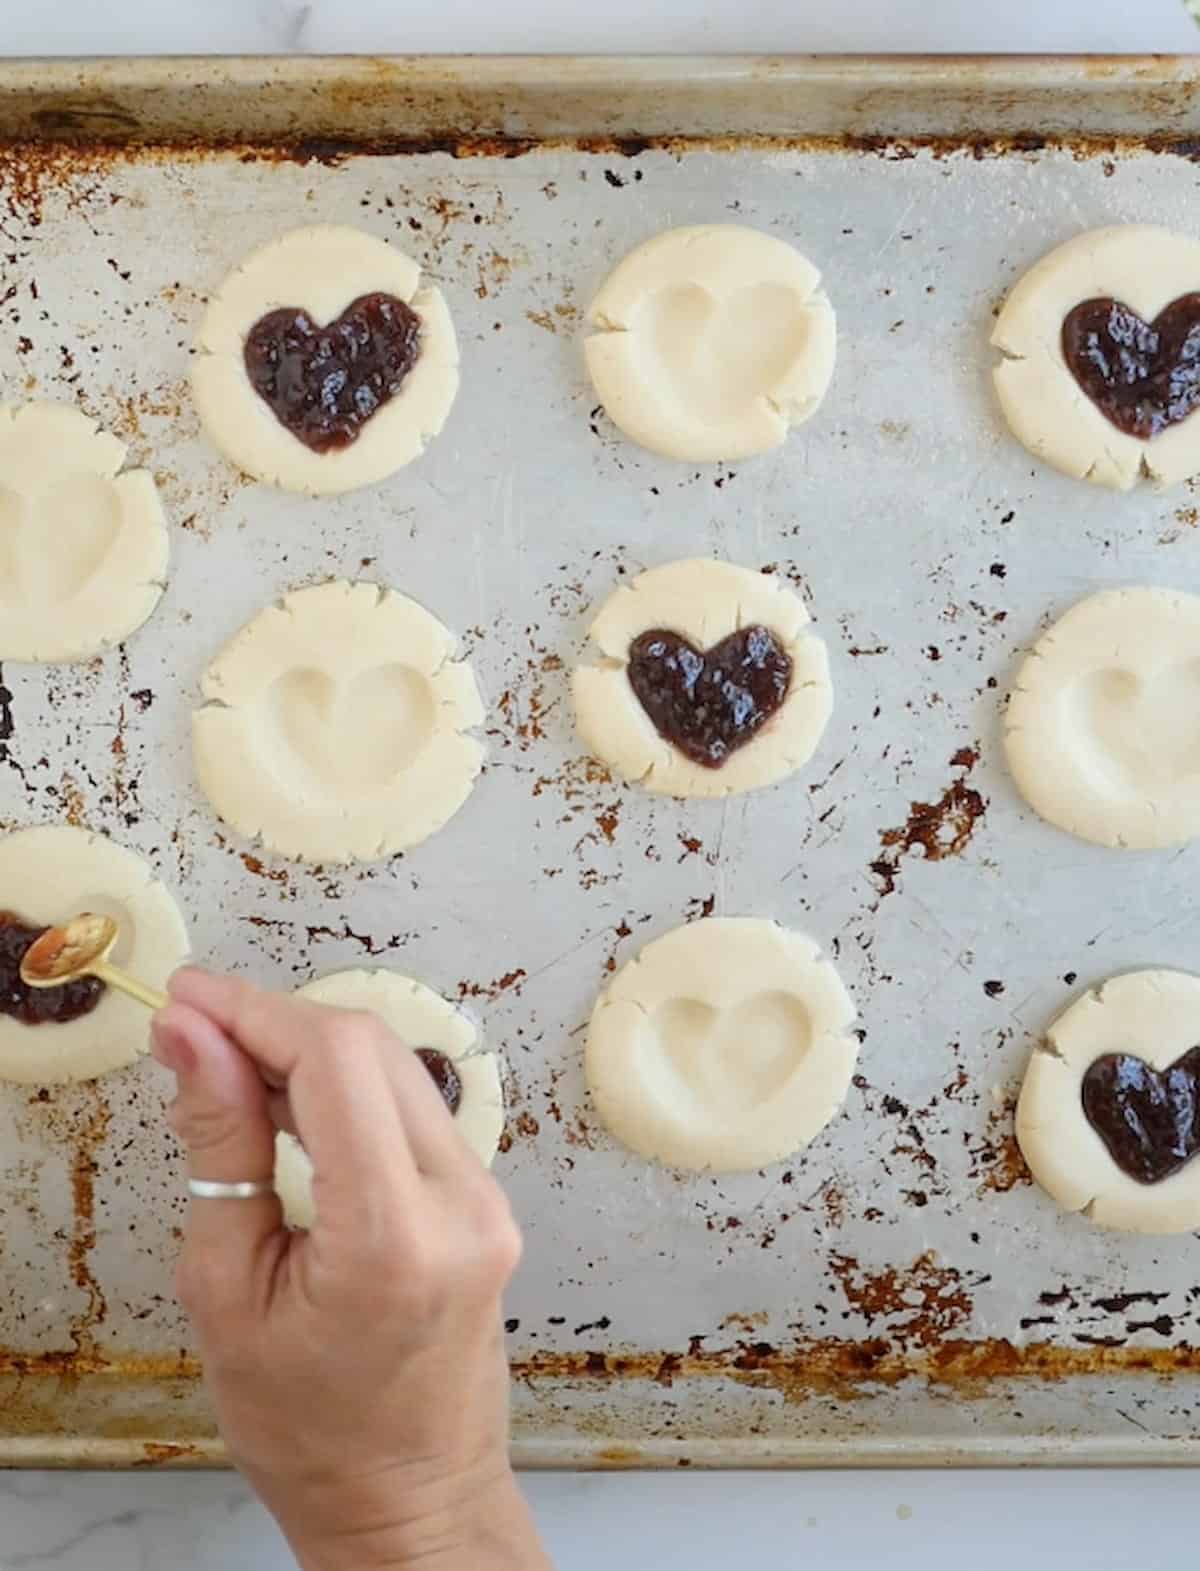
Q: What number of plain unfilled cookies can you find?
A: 5